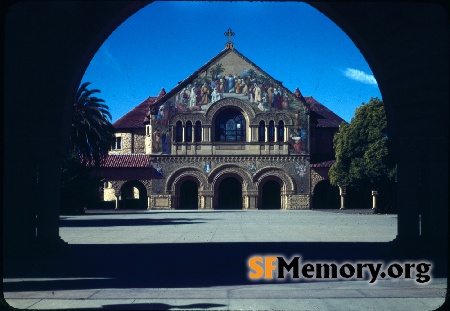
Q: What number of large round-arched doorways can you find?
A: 3